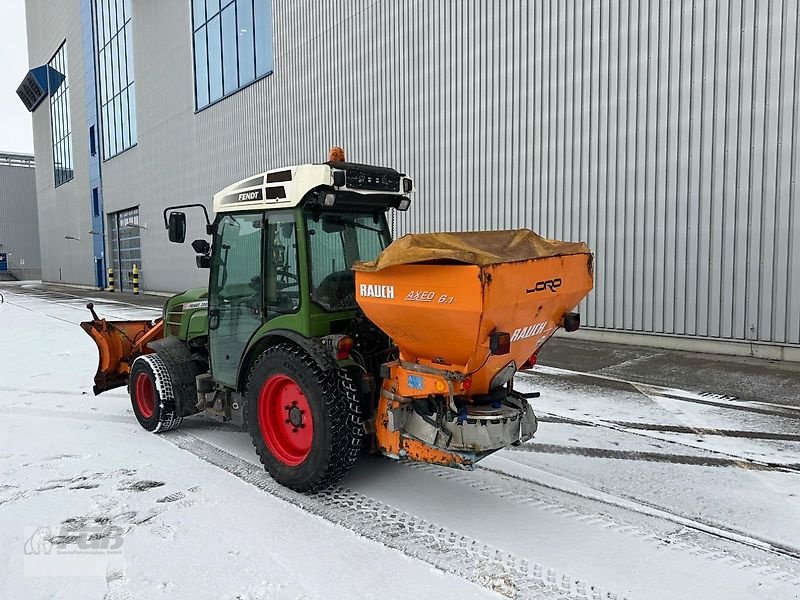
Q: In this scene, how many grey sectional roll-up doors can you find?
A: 1